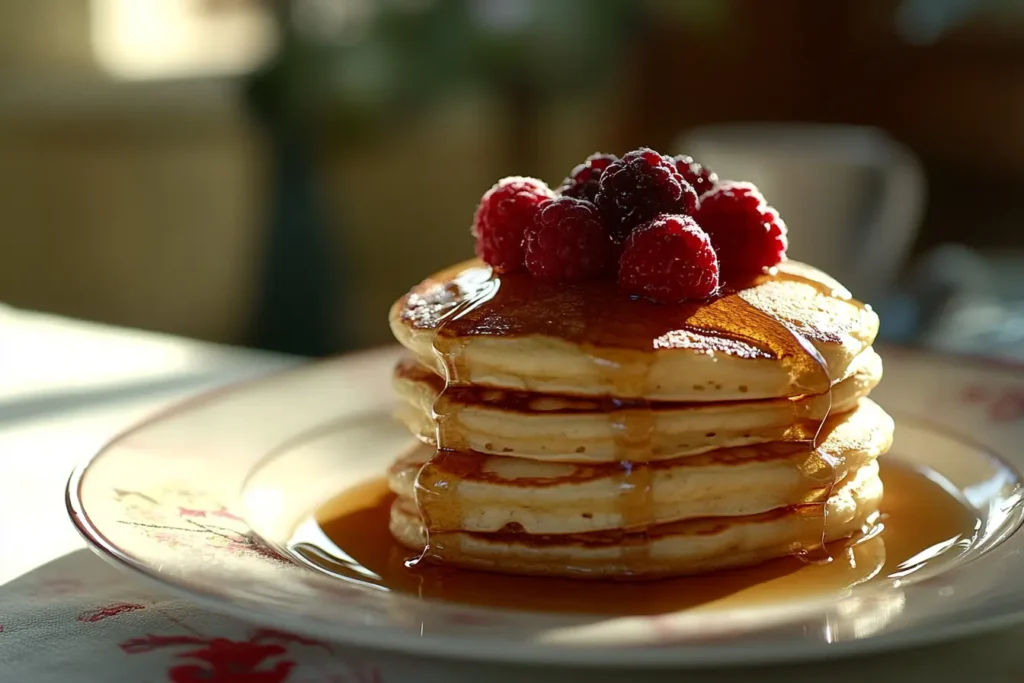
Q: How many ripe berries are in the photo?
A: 7